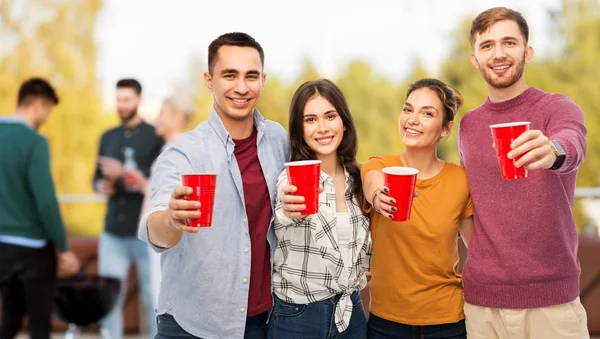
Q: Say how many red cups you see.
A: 4